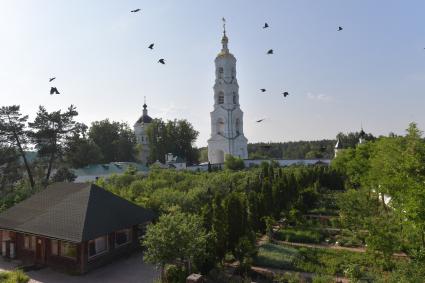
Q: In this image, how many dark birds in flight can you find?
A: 11